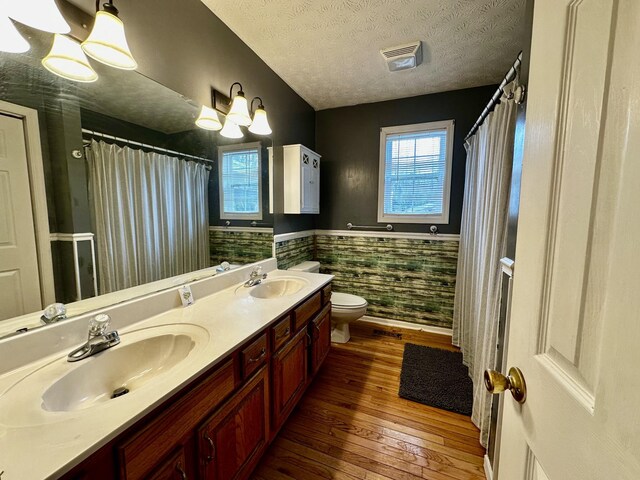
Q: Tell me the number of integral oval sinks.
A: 2